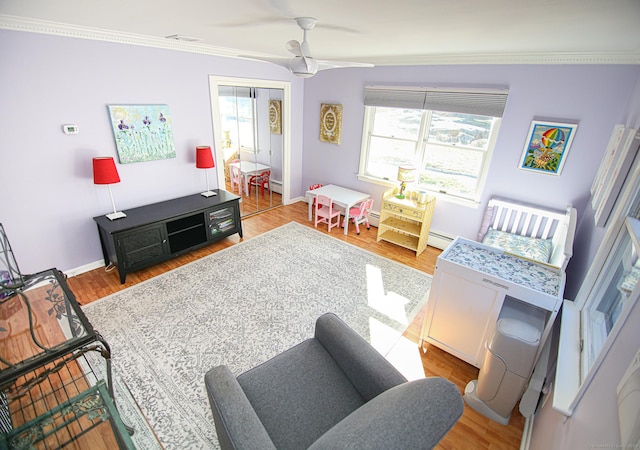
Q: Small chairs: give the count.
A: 3